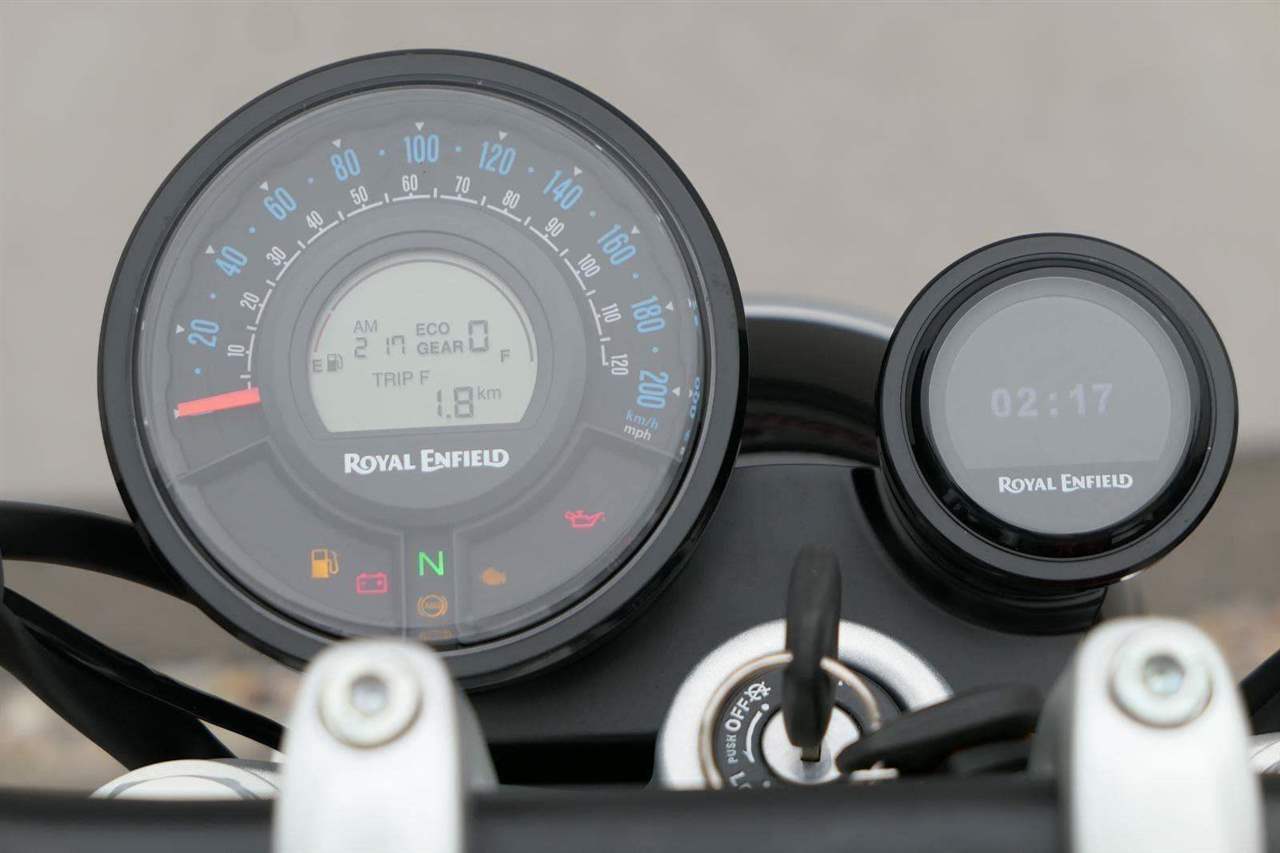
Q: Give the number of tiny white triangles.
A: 11